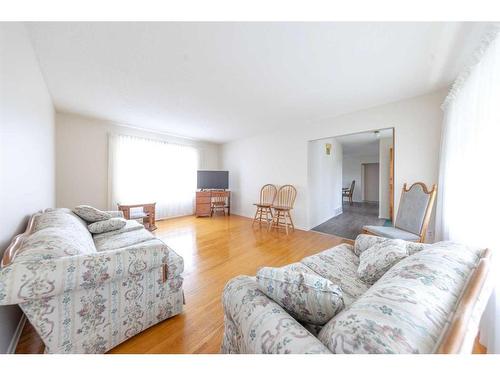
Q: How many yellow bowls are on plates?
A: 0